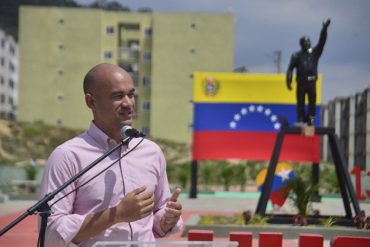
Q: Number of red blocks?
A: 5